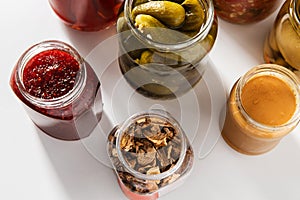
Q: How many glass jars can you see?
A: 7